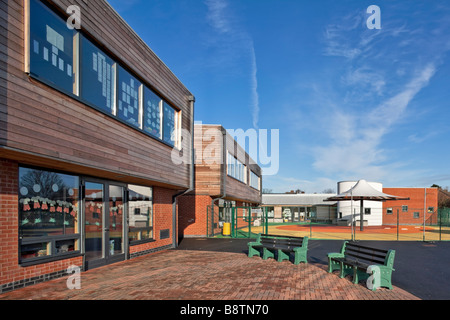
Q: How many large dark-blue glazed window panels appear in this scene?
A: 5